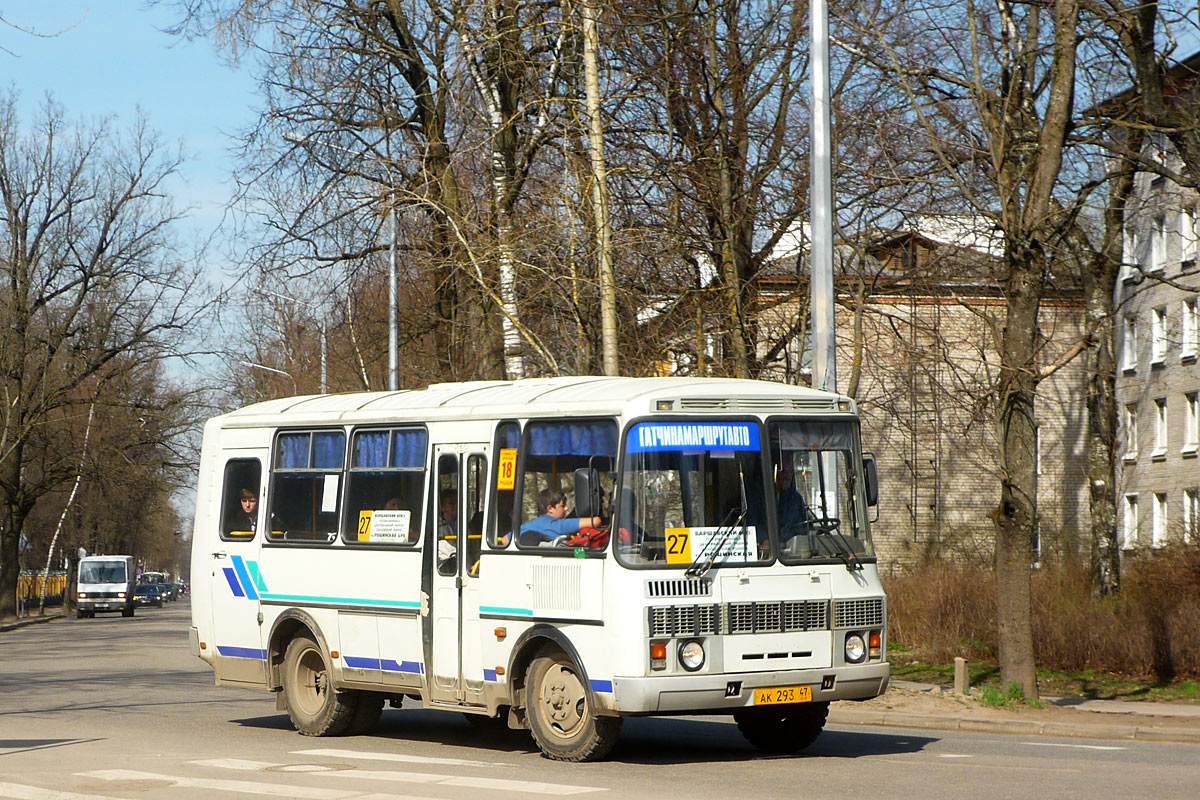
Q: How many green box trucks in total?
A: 0